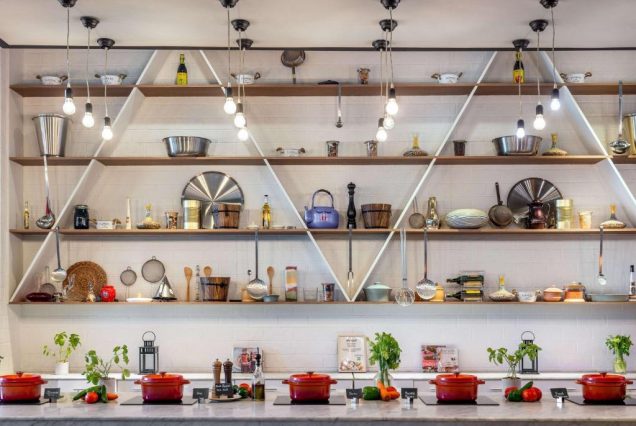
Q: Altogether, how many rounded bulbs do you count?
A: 12